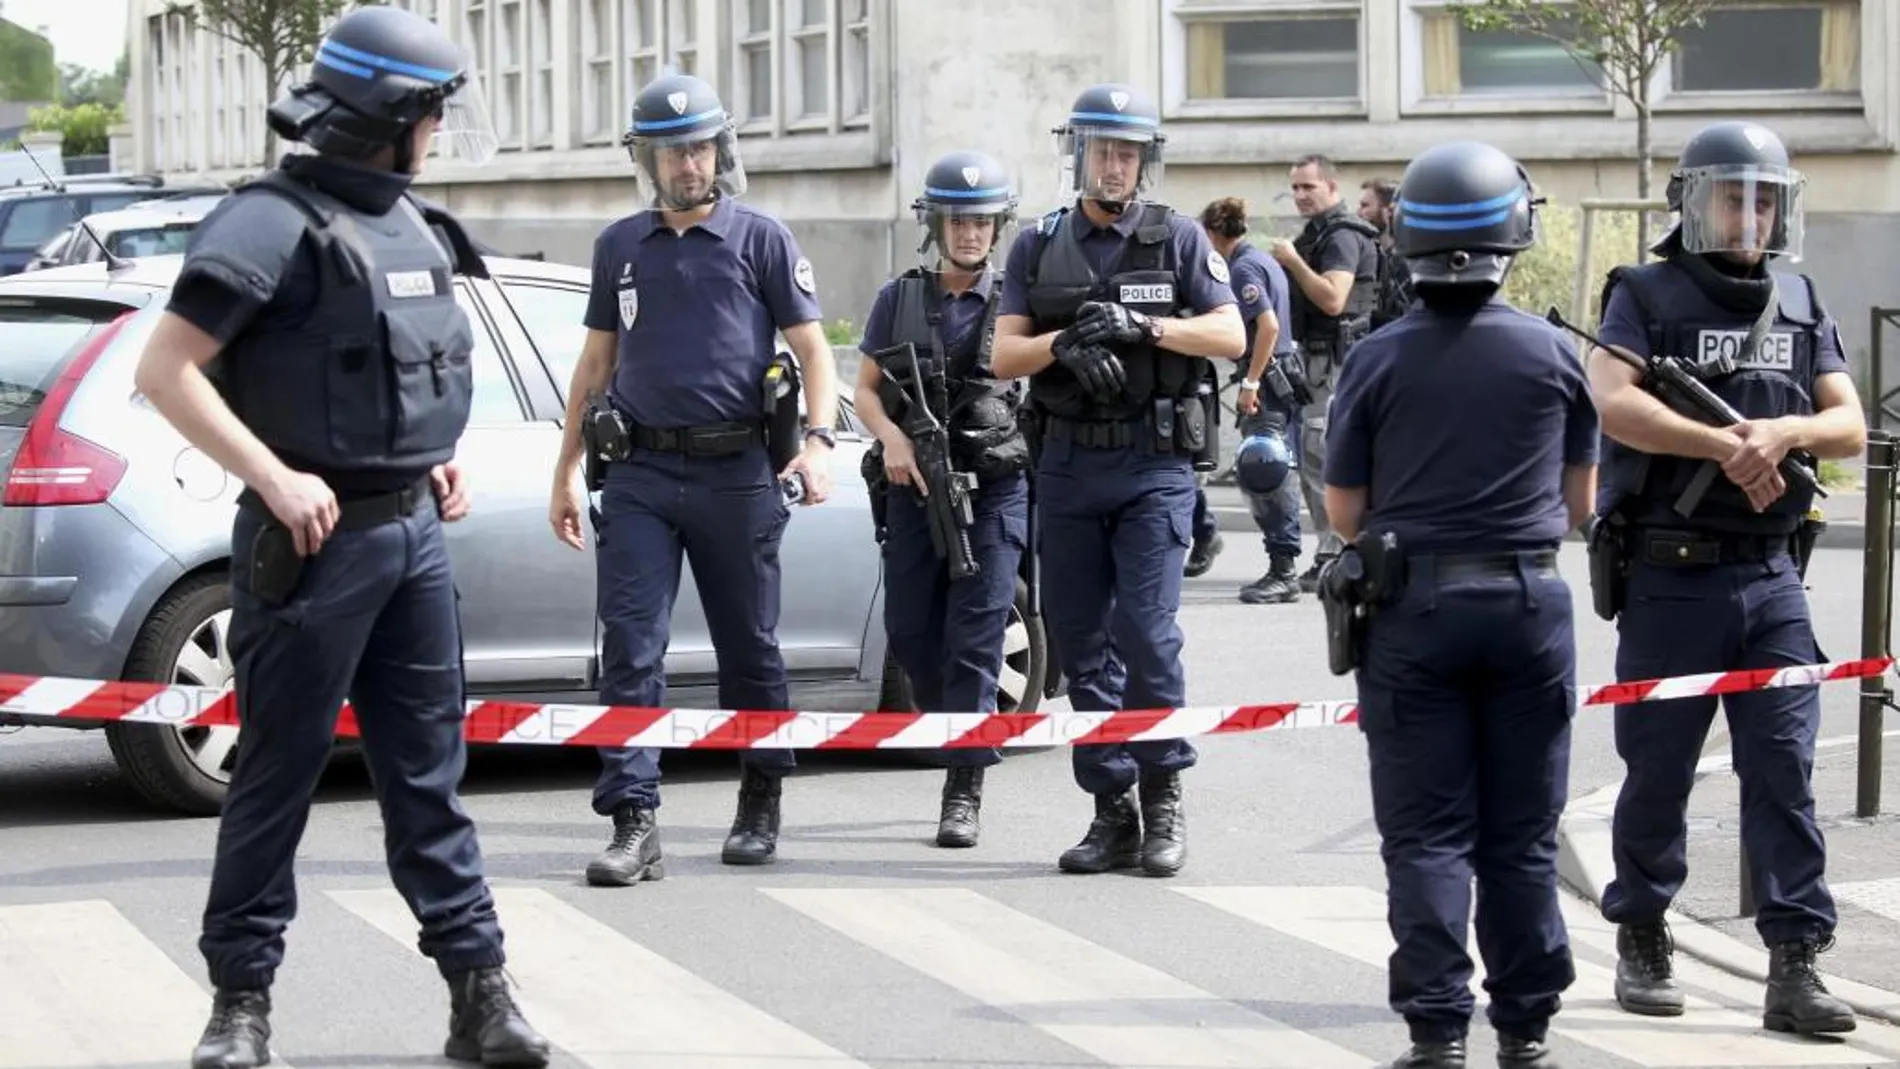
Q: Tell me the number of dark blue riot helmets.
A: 7